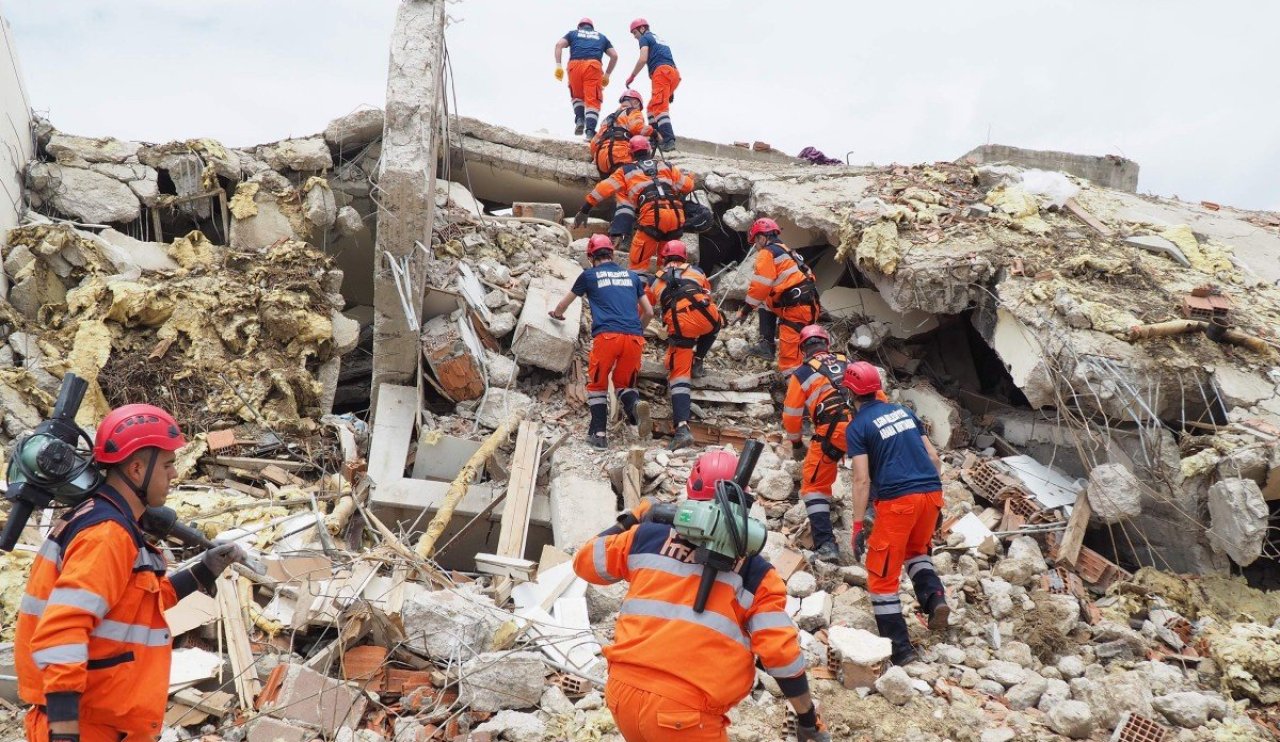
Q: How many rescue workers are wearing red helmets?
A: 11